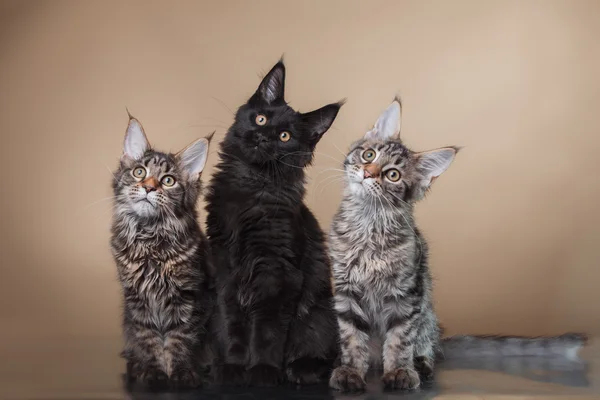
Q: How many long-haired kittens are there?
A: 3